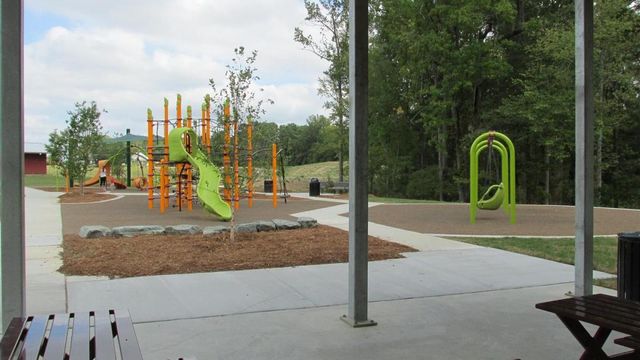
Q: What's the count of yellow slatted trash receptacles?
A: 0